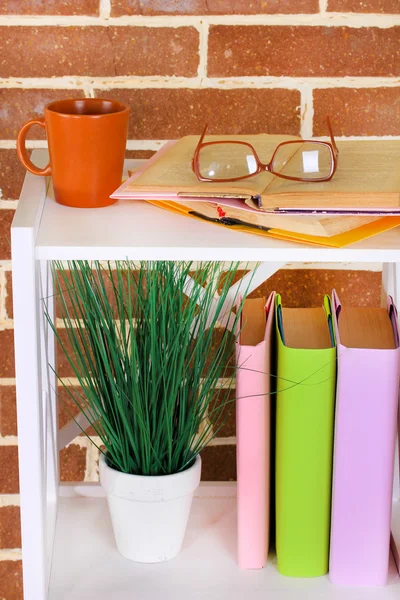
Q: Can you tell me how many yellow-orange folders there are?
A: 1